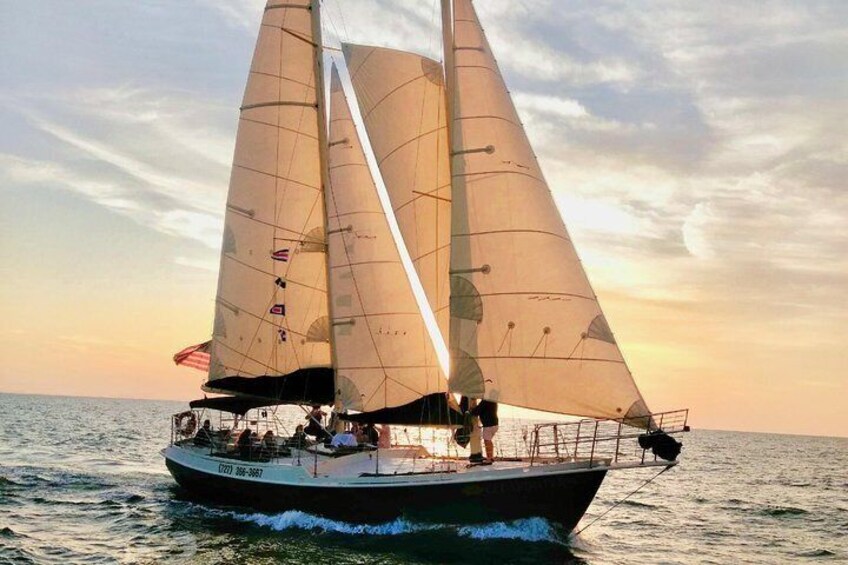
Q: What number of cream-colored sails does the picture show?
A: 4